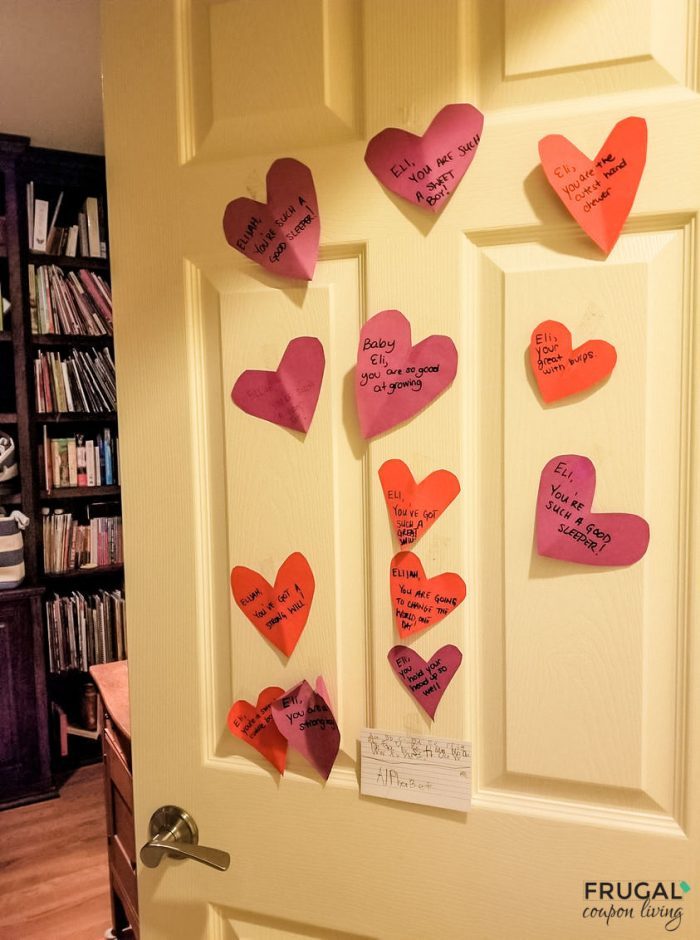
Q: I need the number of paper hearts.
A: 13